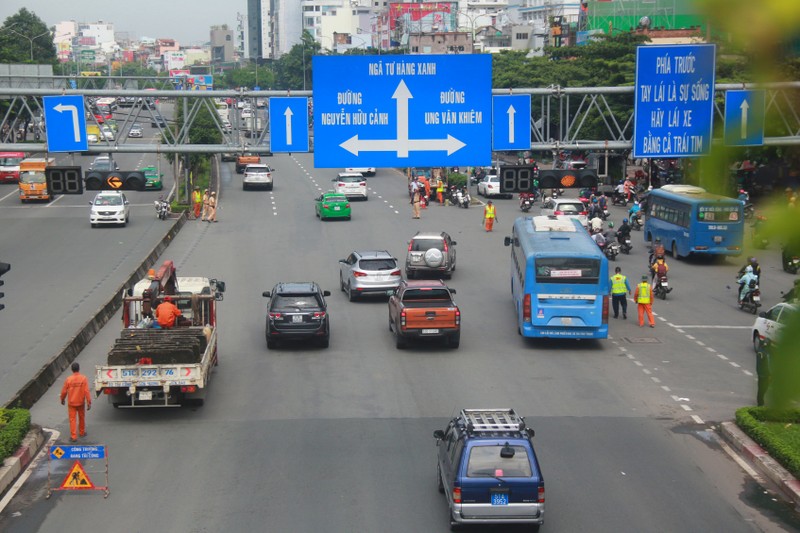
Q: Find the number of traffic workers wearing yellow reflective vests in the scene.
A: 5